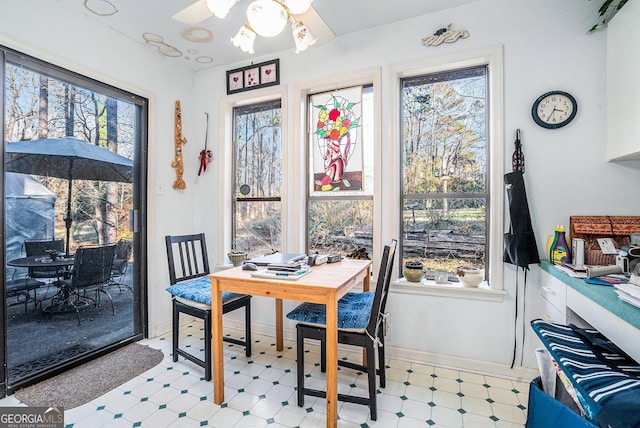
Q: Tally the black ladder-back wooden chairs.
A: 2